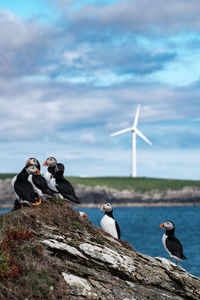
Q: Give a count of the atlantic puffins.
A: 7